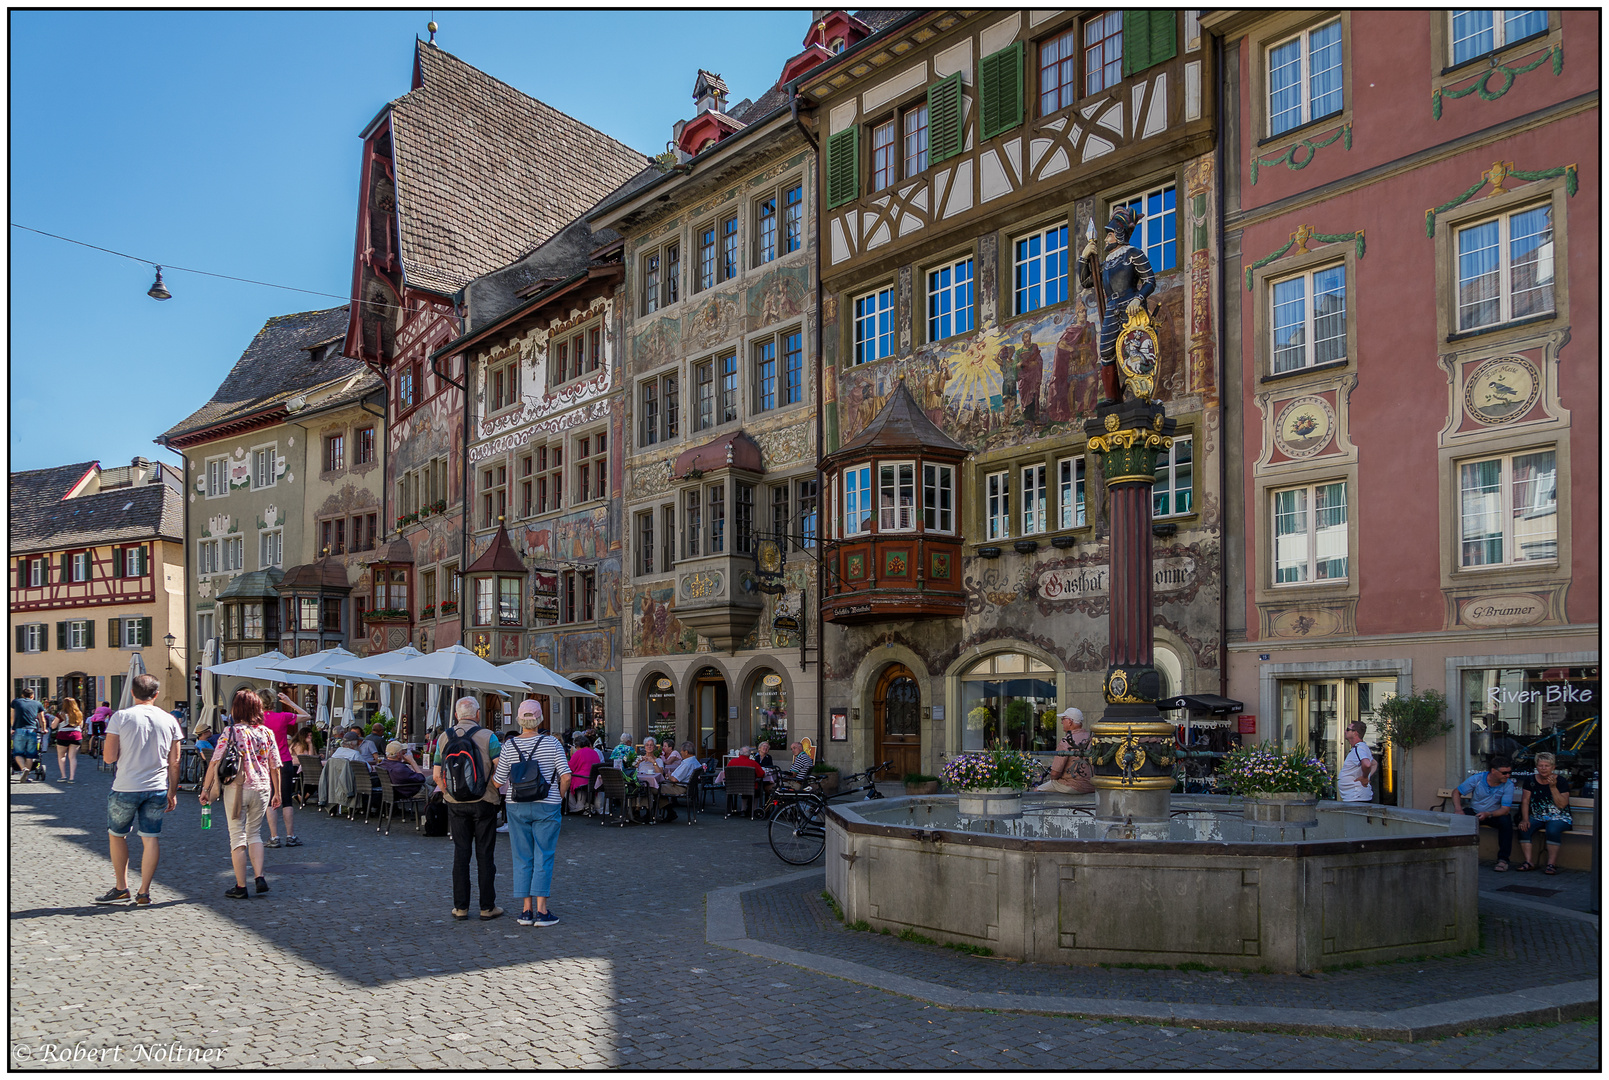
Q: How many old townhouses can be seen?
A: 8